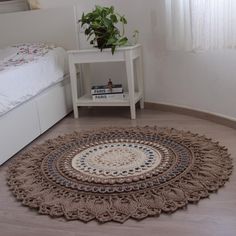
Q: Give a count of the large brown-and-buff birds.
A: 0